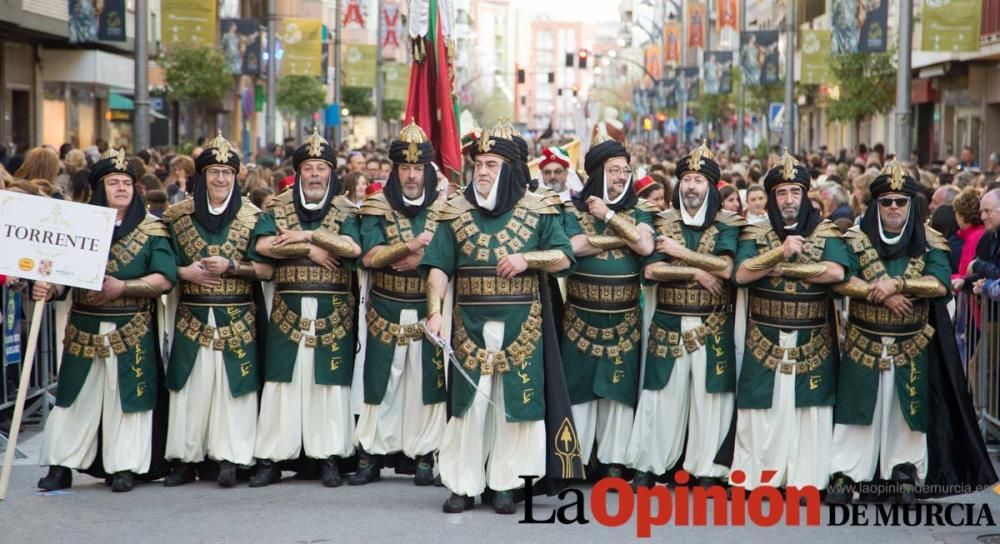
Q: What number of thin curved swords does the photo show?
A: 1